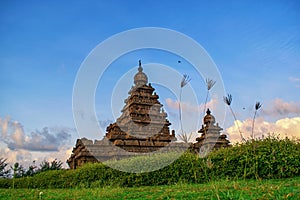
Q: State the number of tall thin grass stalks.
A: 4